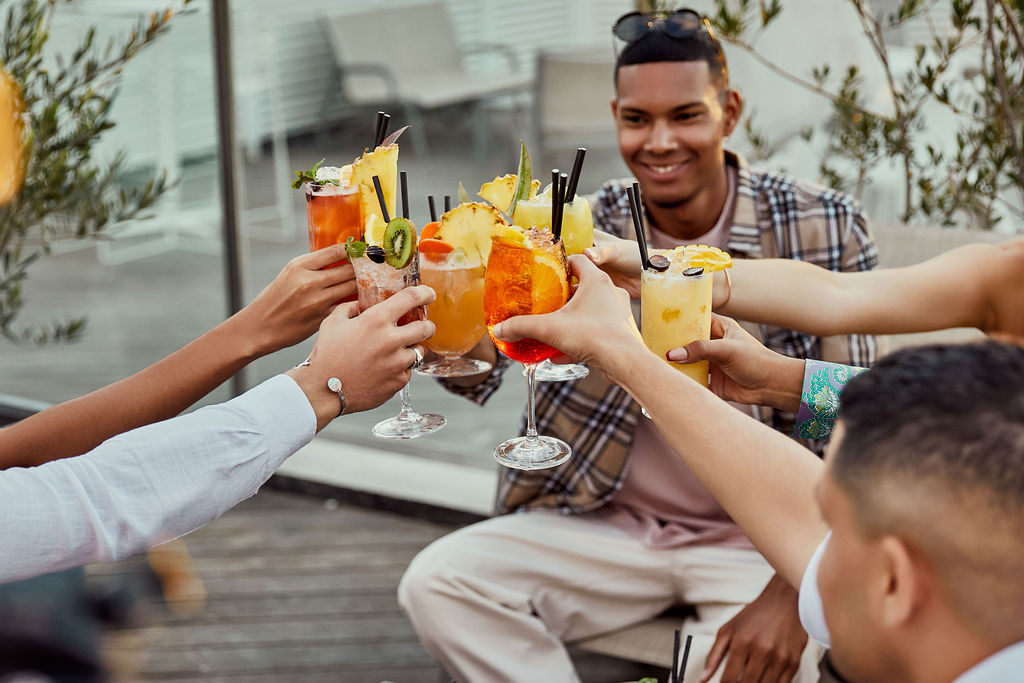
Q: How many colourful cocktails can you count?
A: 6